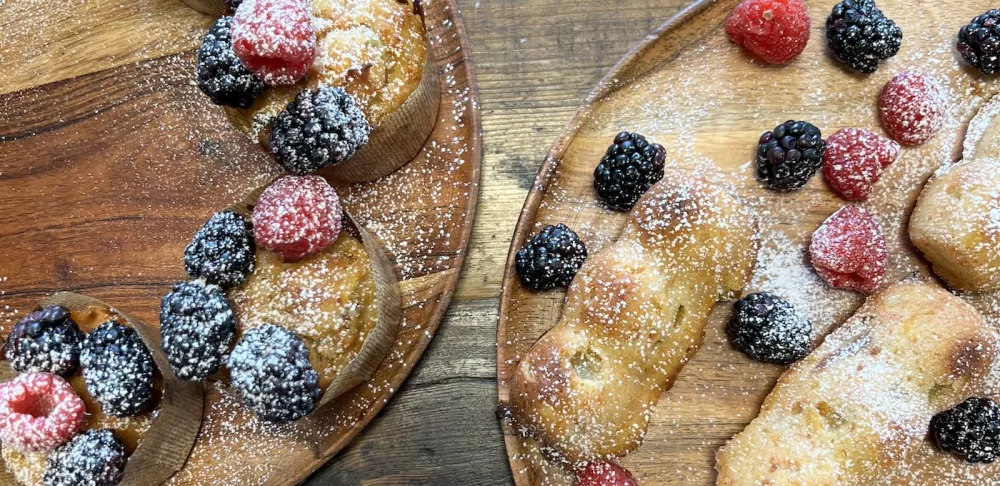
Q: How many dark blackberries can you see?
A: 15